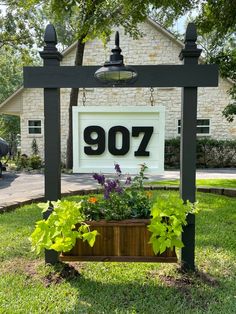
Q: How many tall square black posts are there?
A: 2